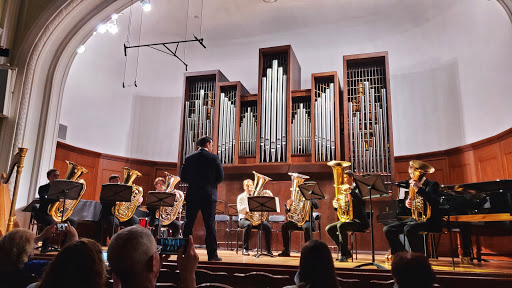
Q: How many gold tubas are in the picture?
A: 7